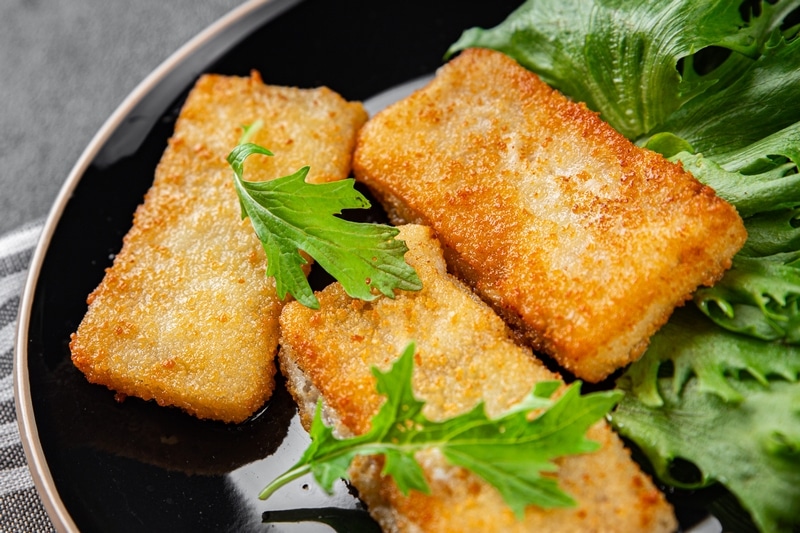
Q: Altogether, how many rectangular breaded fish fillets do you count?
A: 3